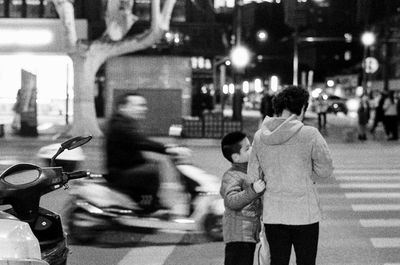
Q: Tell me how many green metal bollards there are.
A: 0